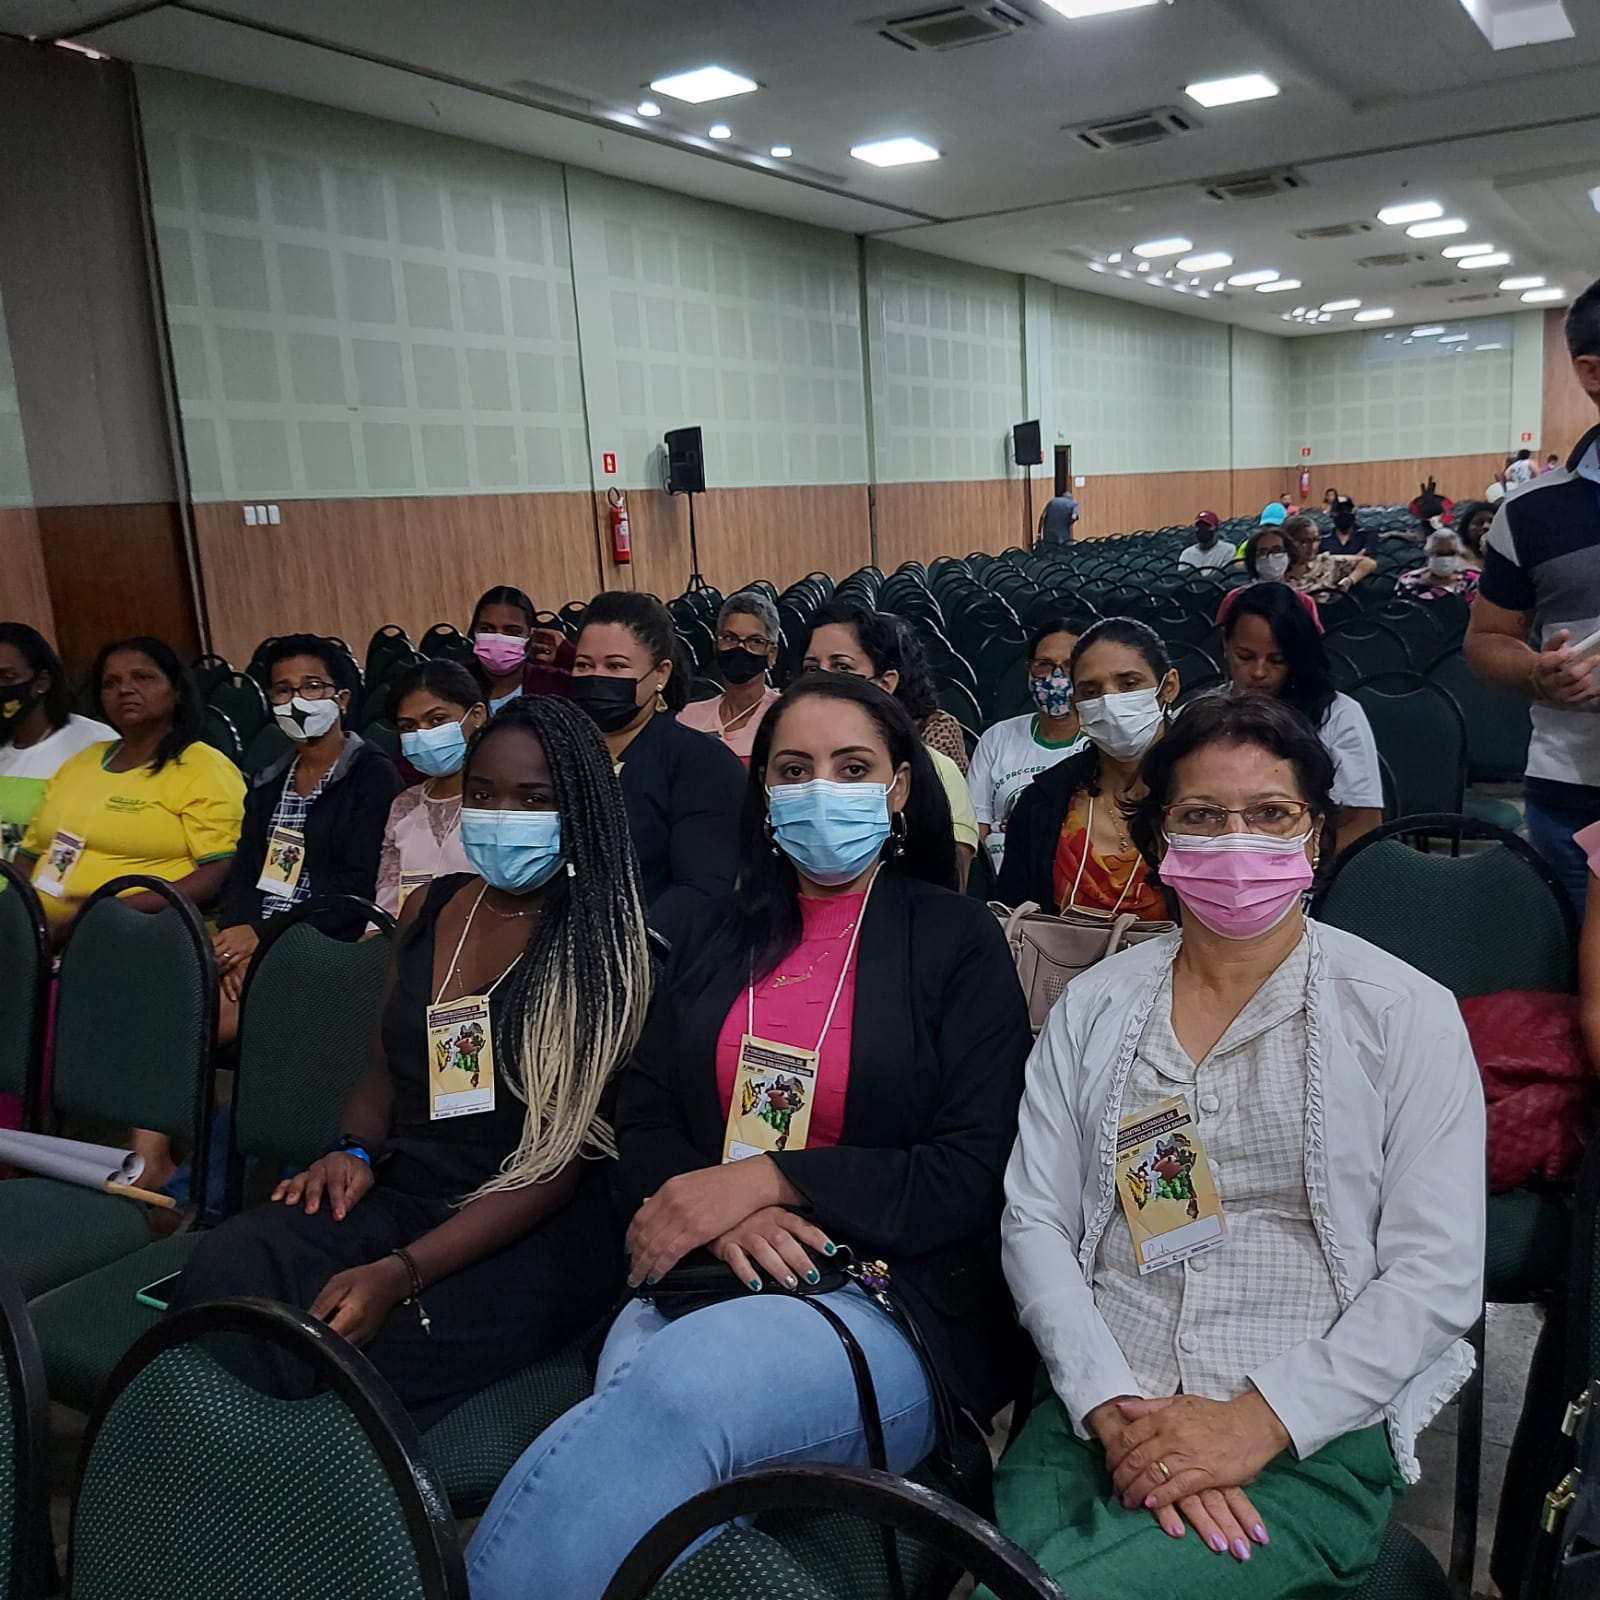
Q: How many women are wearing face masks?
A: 14